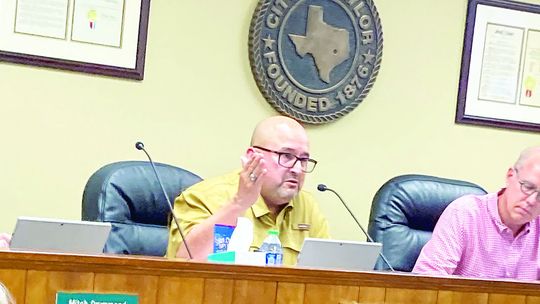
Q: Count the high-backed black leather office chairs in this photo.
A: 2